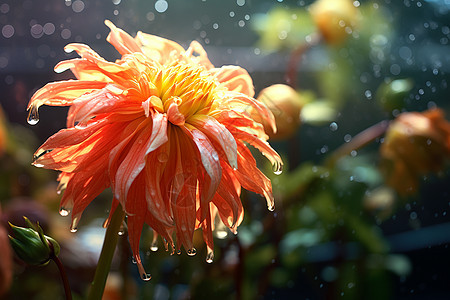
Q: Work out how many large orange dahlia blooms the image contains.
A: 1